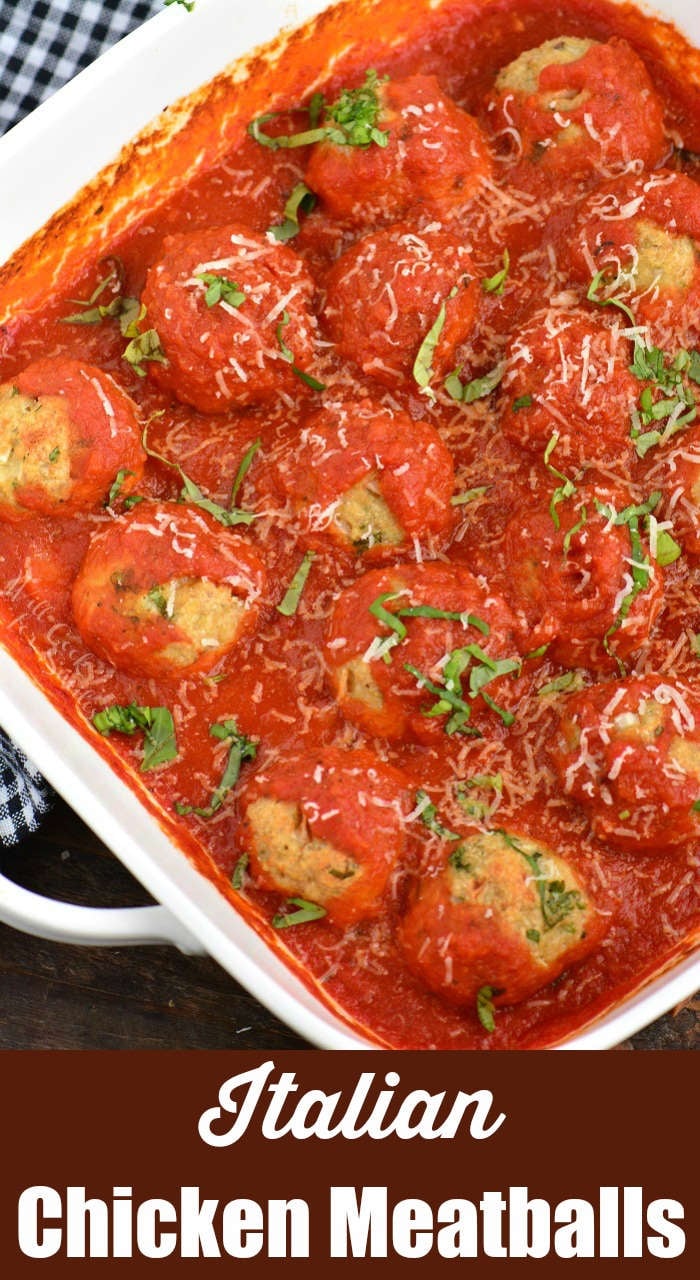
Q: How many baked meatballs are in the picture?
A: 15